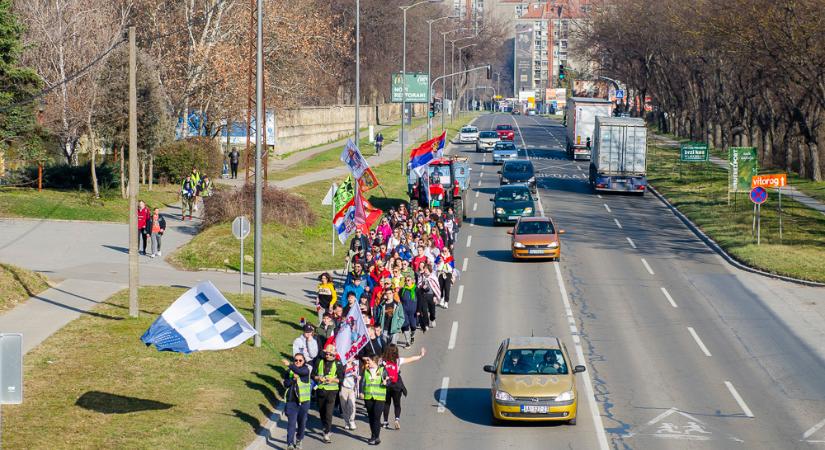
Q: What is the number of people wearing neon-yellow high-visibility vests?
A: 6